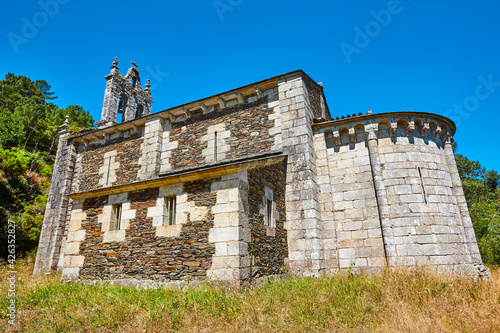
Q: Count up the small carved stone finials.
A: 3